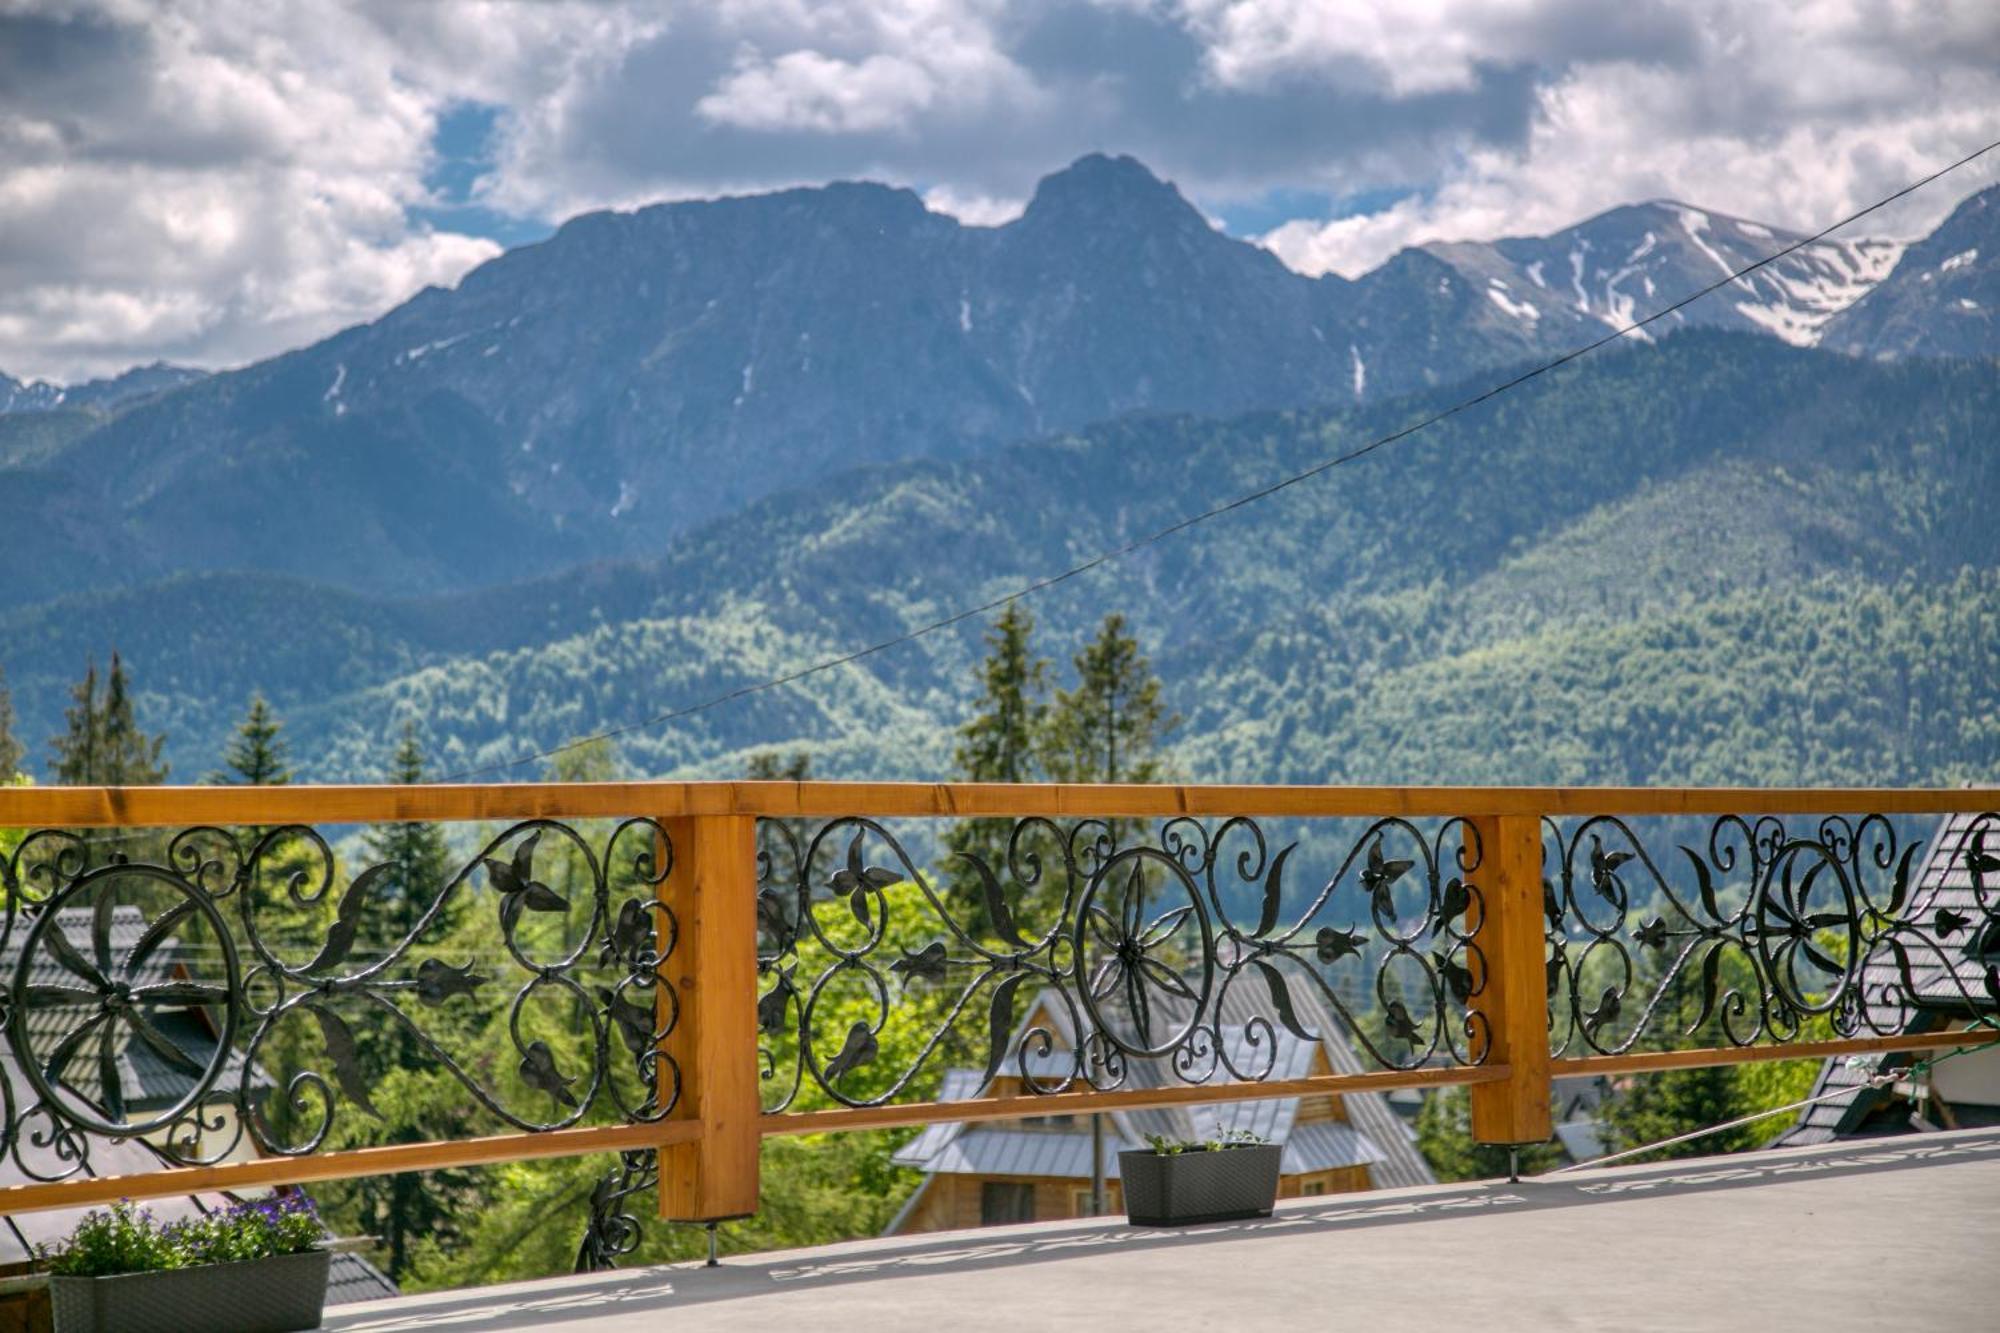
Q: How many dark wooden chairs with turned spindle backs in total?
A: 0